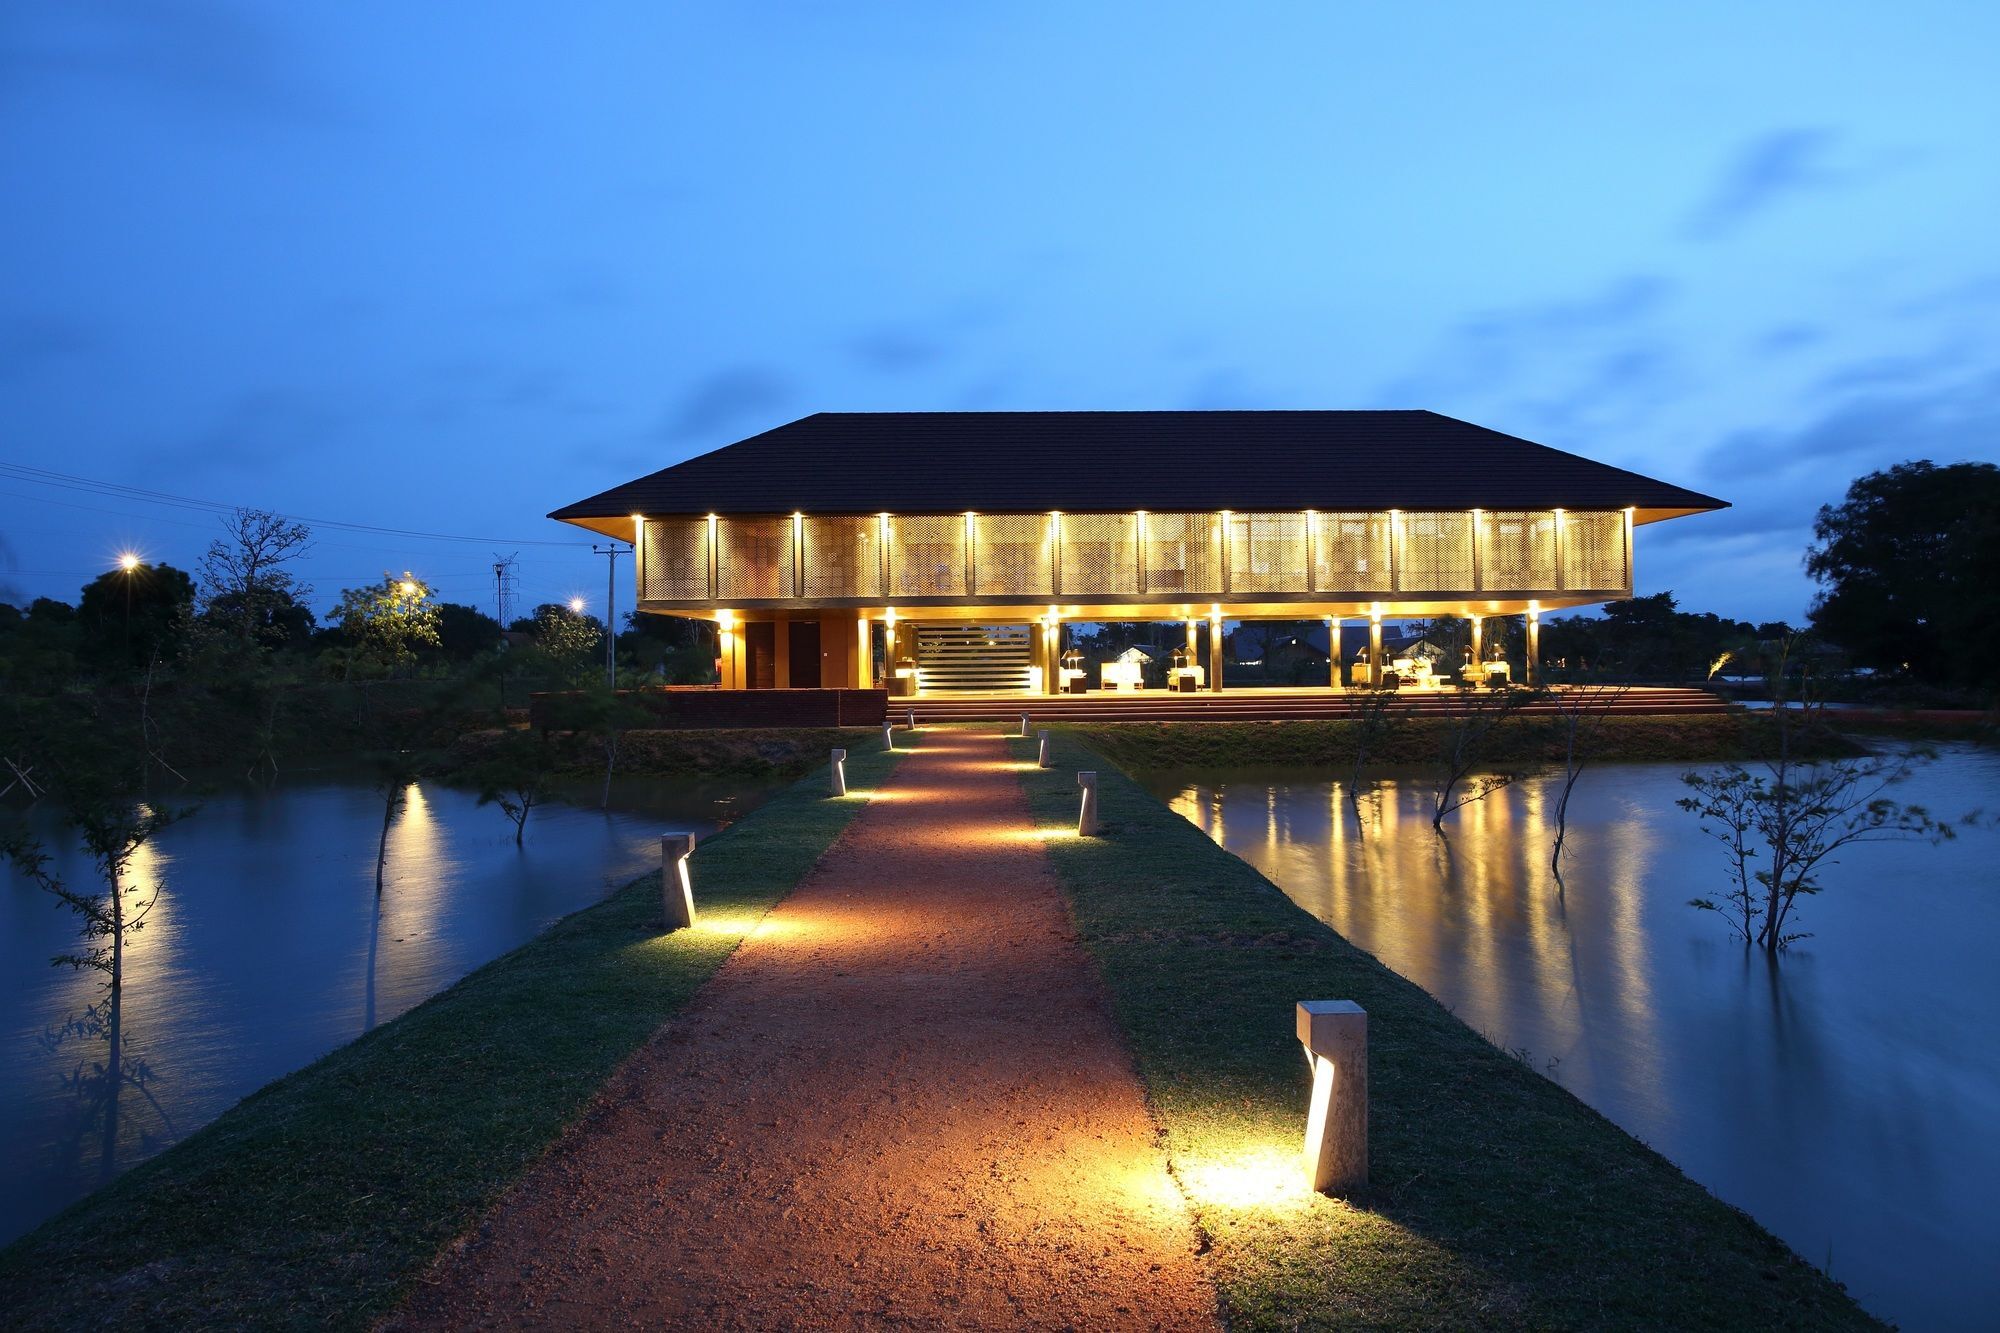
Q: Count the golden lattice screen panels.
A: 12